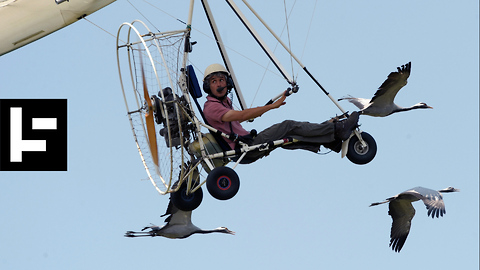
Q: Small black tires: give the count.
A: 3